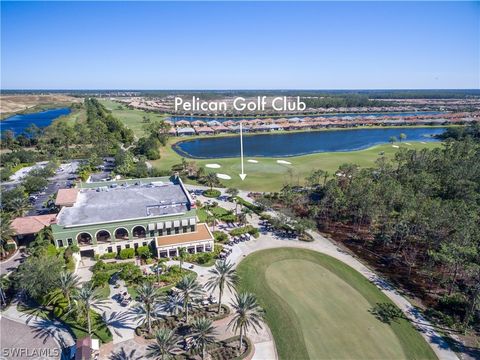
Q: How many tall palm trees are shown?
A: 8